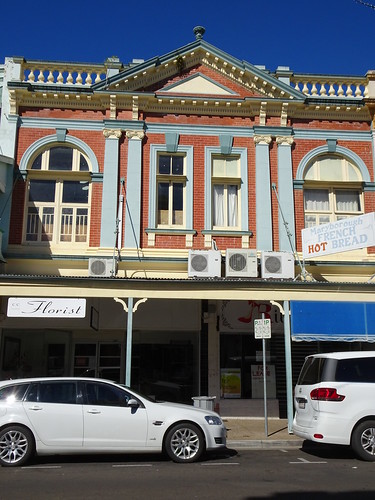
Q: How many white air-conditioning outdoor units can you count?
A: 4